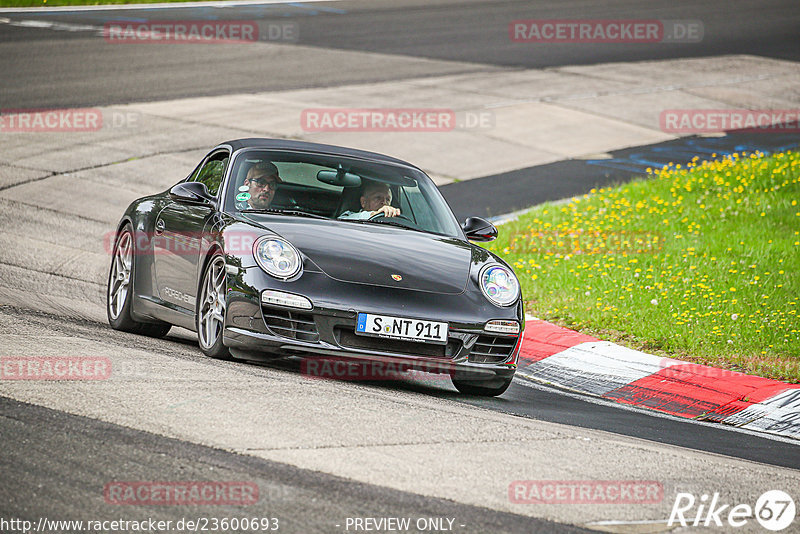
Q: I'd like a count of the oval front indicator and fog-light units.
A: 2